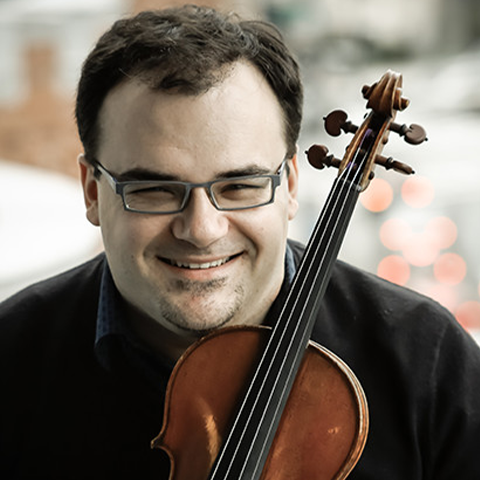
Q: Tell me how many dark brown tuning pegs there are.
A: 4